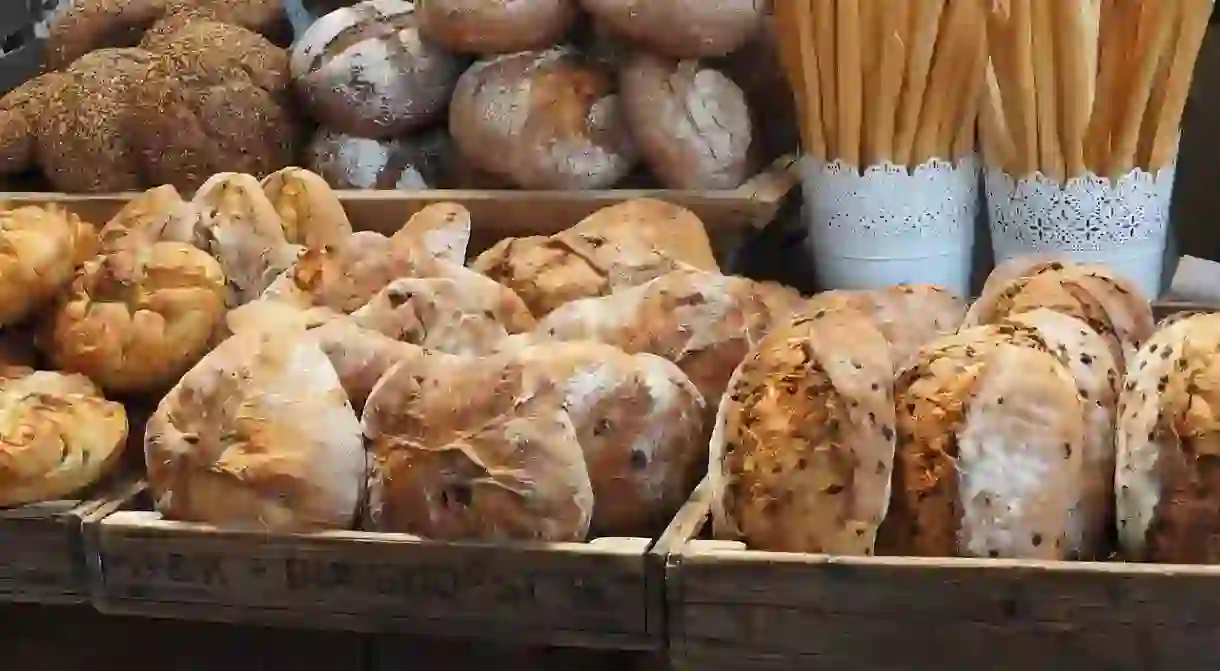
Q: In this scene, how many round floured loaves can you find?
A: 6